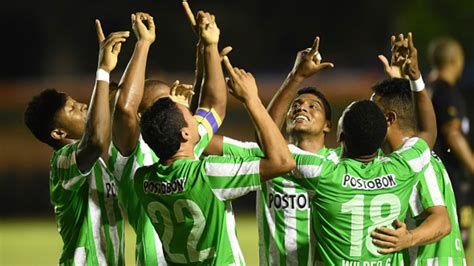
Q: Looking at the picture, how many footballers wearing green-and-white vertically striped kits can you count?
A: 6